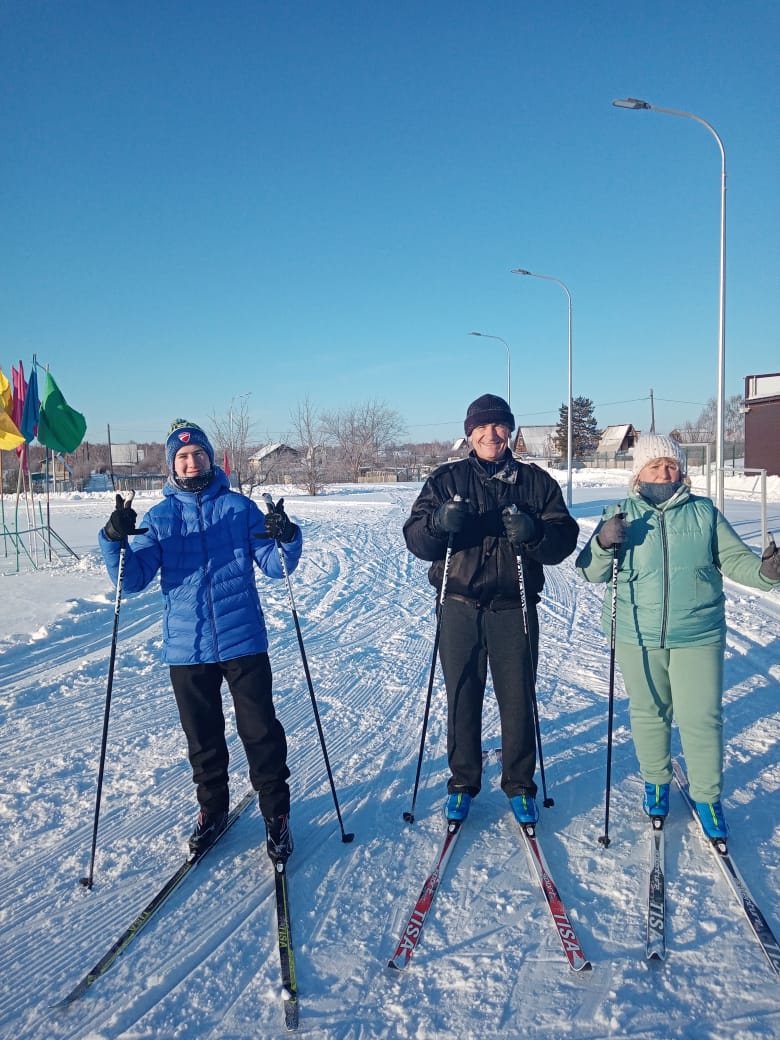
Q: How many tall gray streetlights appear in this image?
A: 3